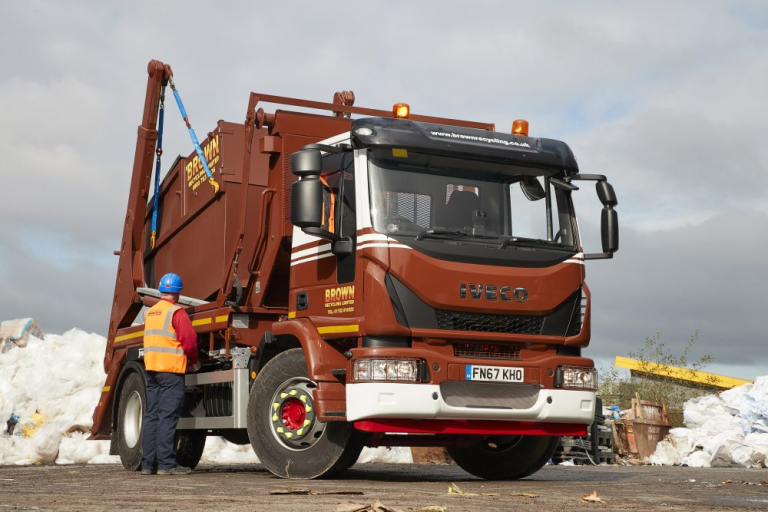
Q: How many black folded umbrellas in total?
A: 0